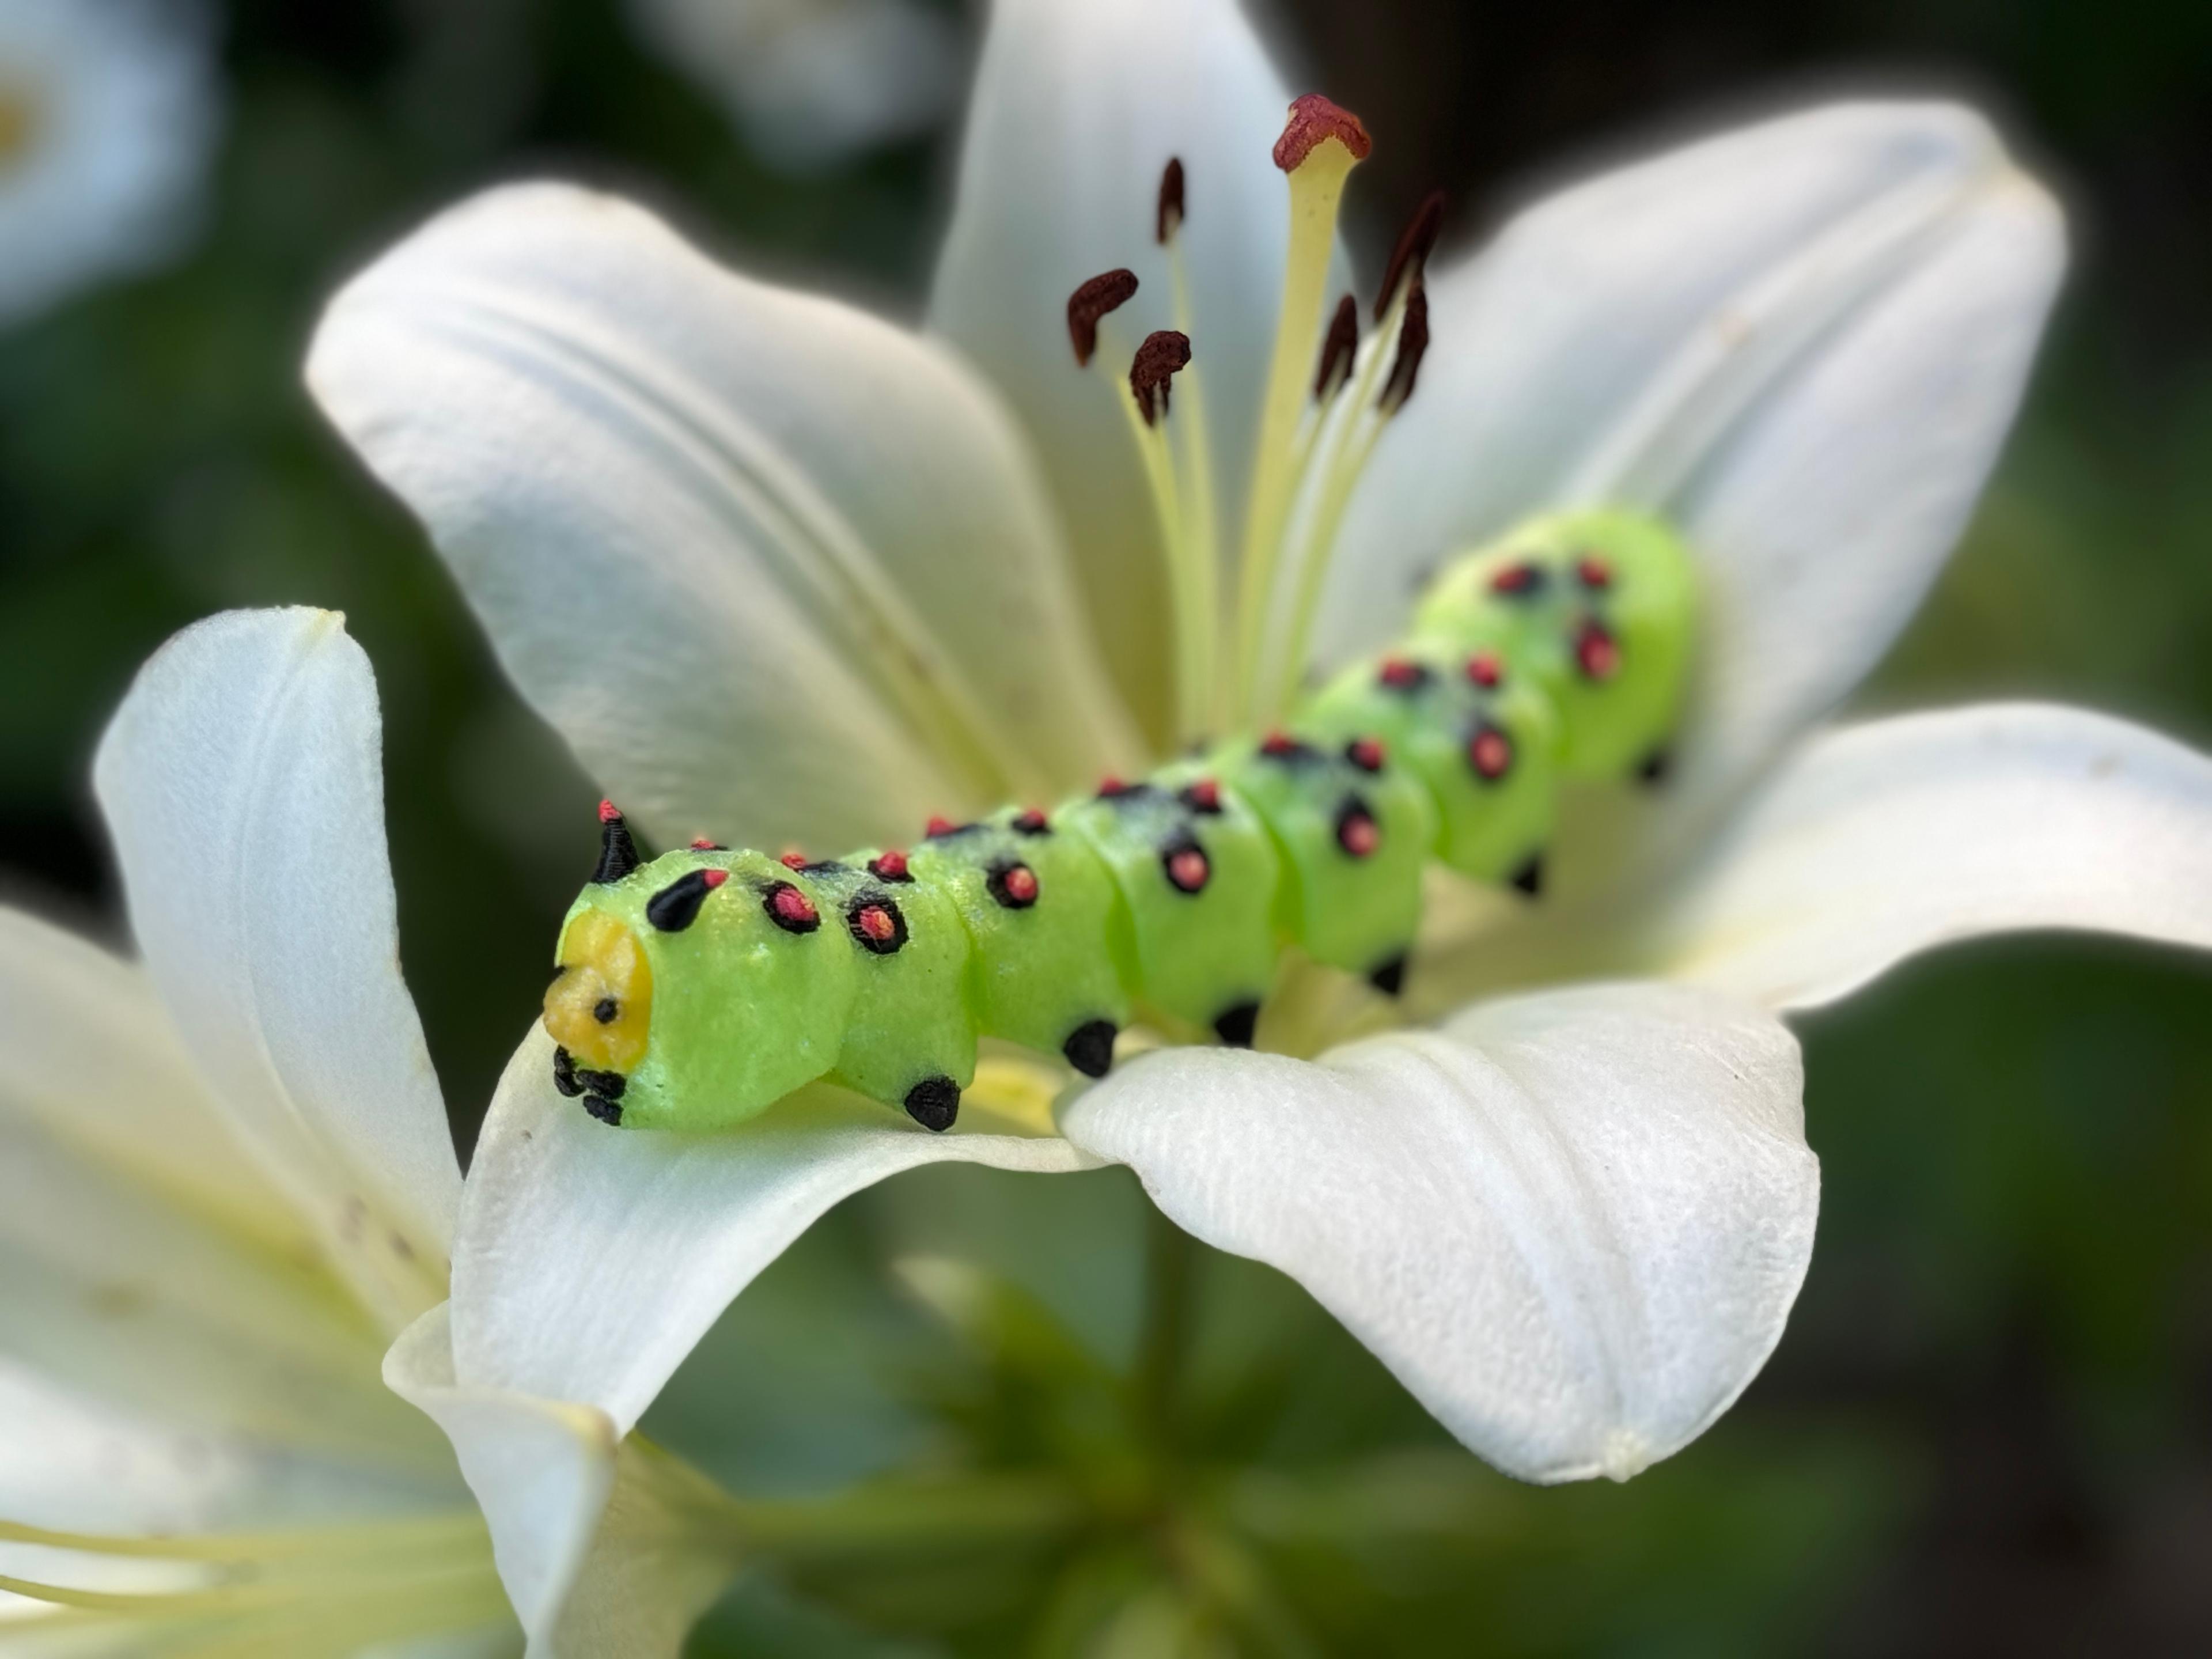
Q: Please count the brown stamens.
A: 6